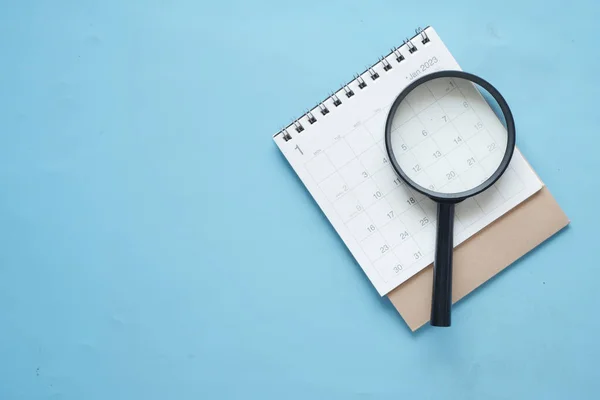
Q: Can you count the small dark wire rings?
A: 12